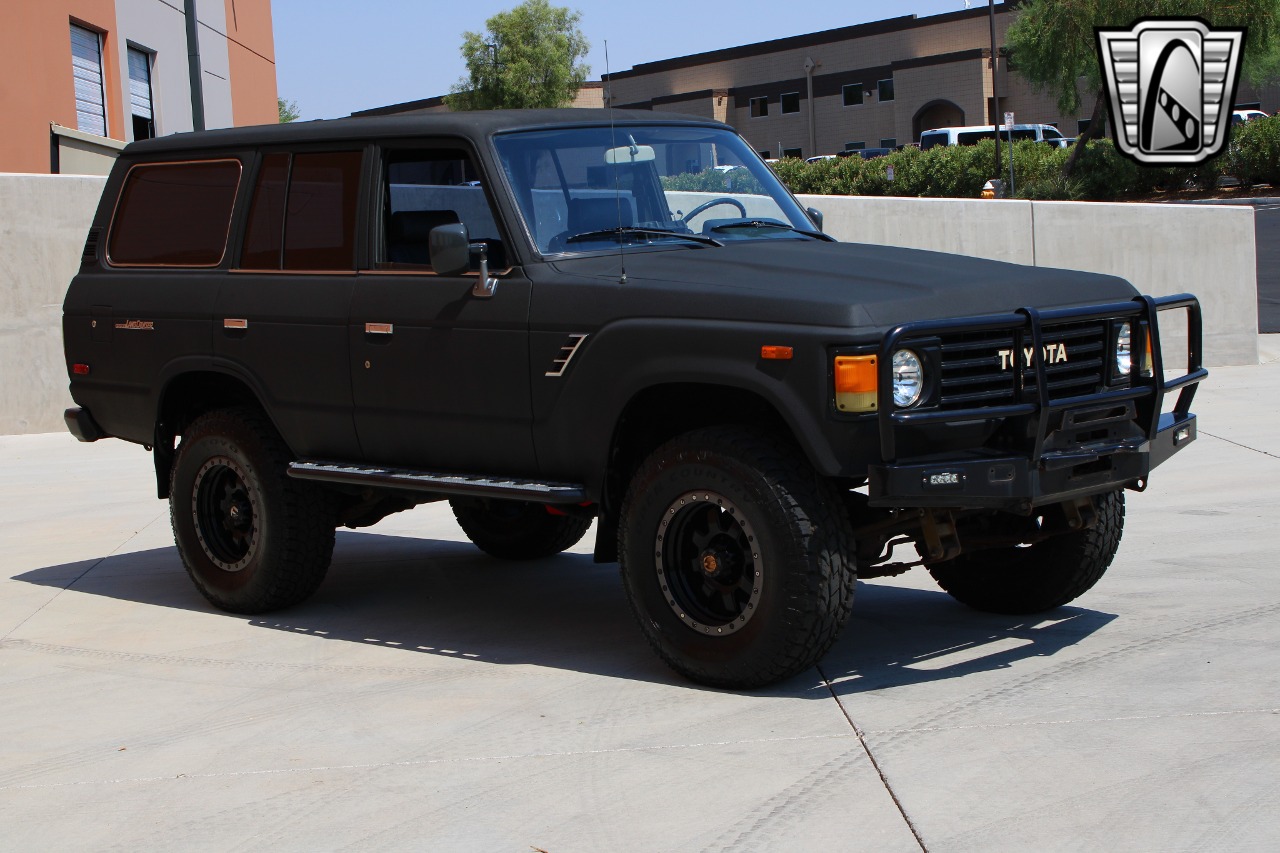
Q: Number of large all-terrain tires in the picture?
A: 4